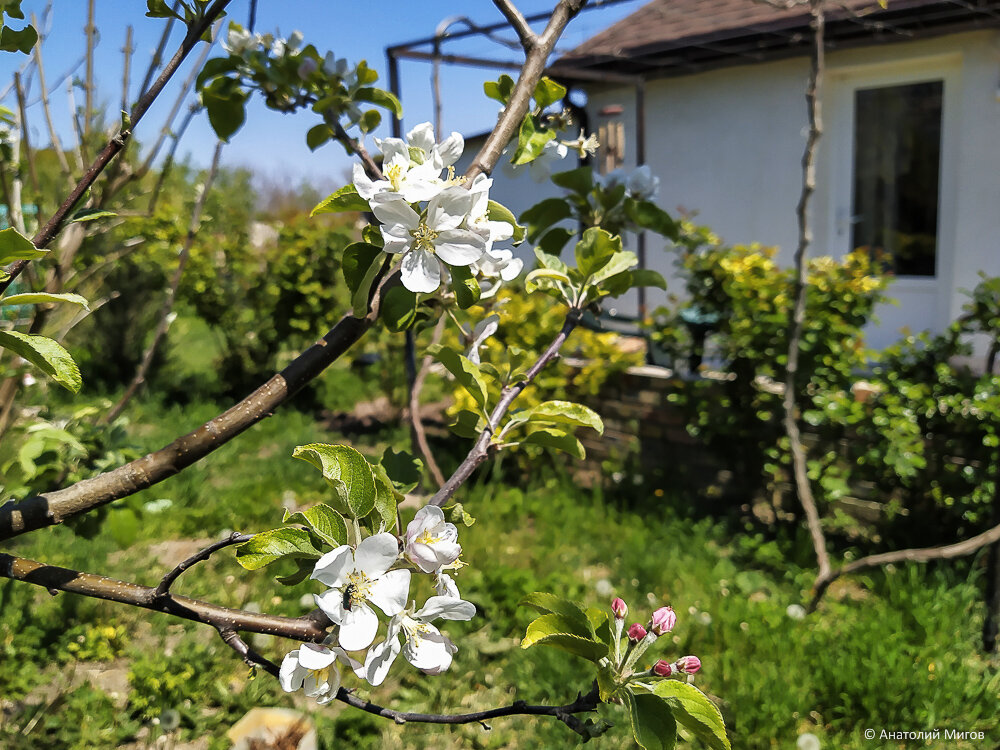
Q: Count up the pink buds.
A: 5